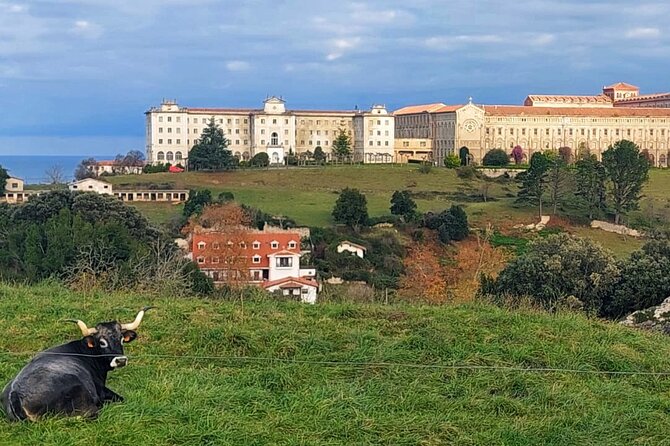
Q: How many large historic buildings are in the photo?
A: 2